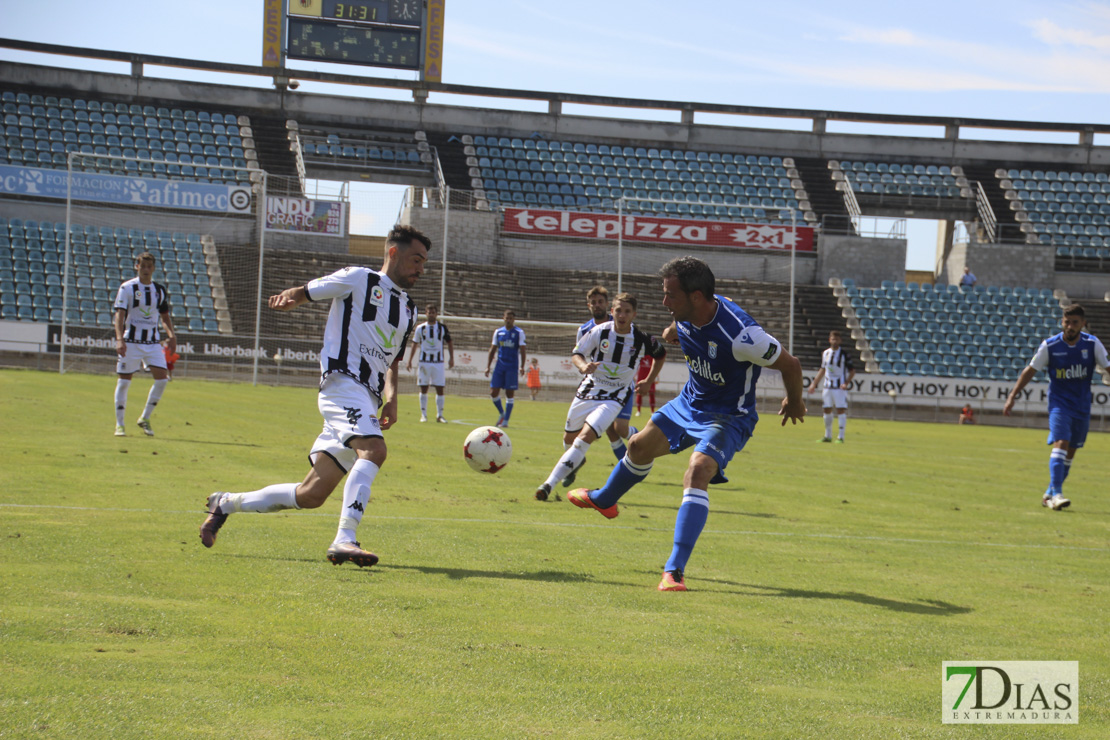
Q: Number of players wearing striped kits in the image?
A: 5